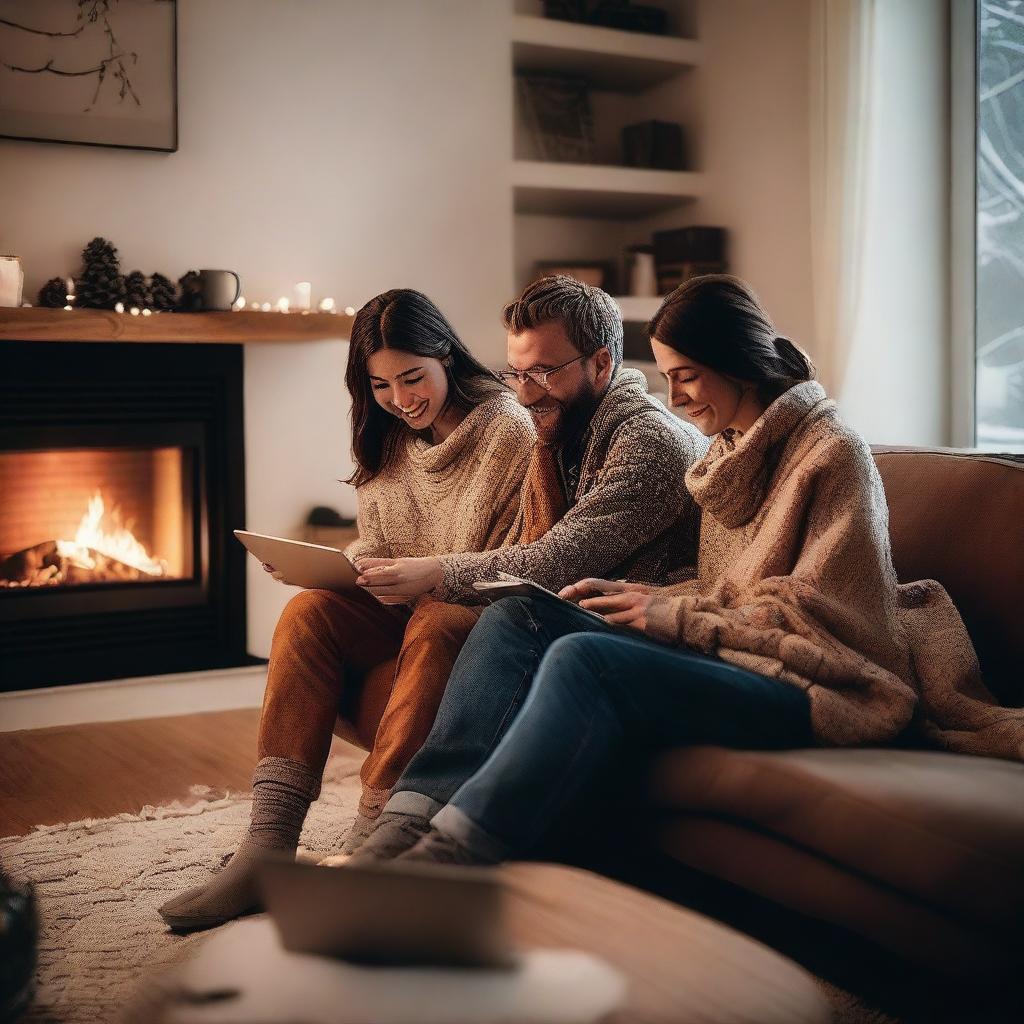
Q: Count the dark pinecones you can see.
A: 5